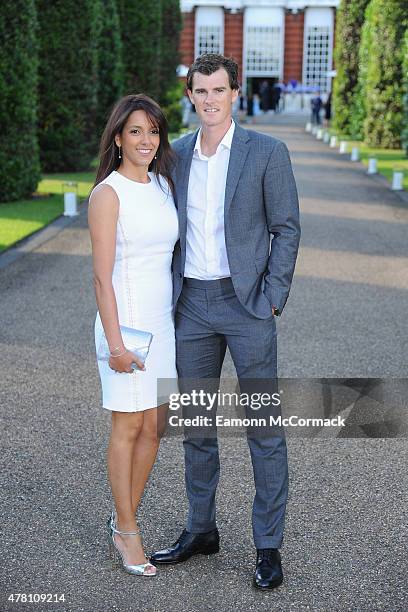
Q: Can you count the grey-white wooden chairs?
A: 0